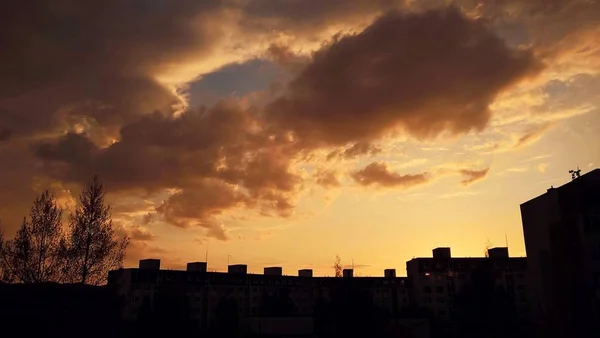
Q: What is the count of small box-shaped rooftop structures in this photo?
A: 9